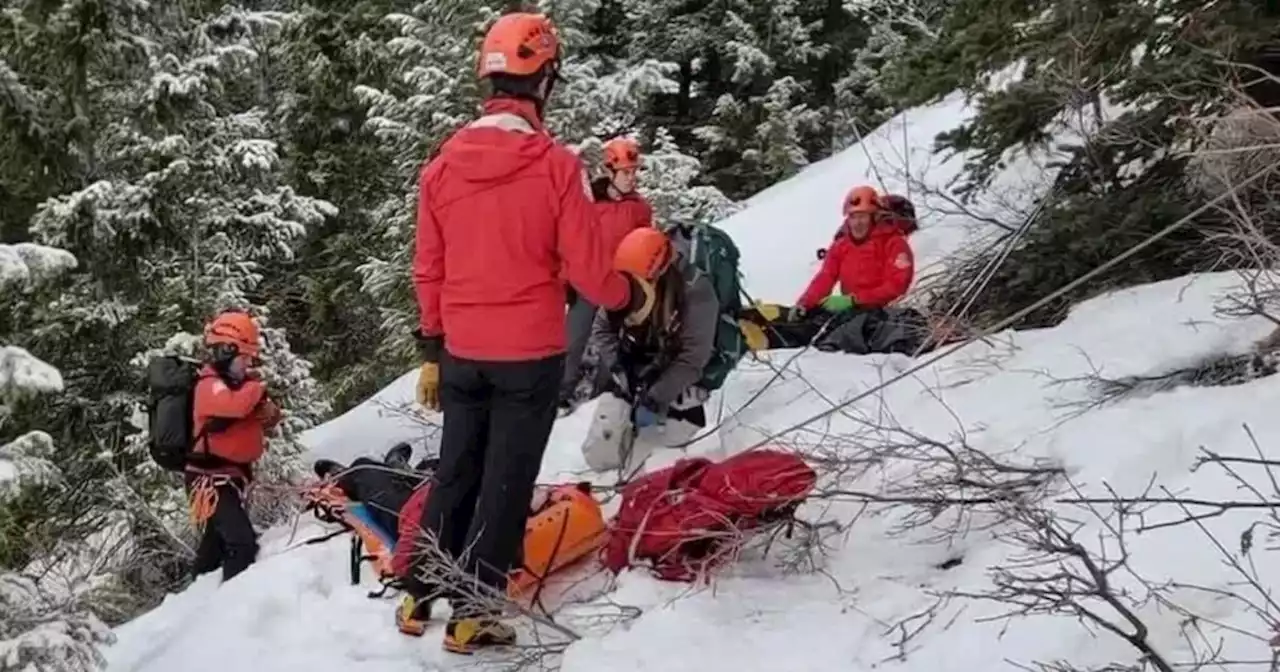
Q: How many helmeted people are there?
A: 5